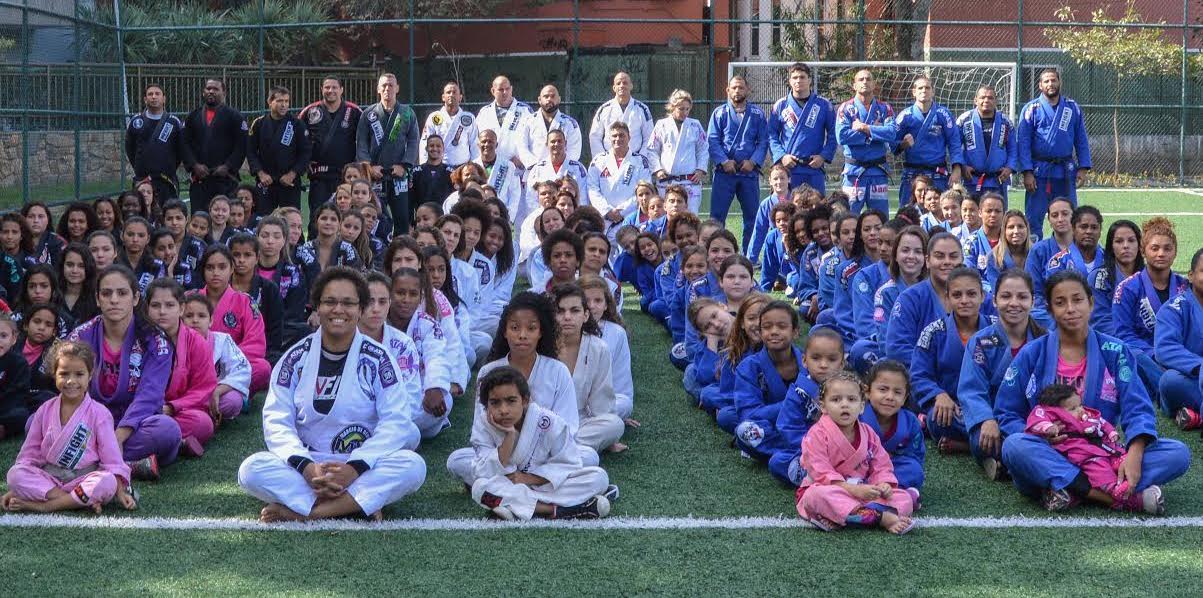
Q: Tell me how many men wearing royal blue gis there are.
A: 6